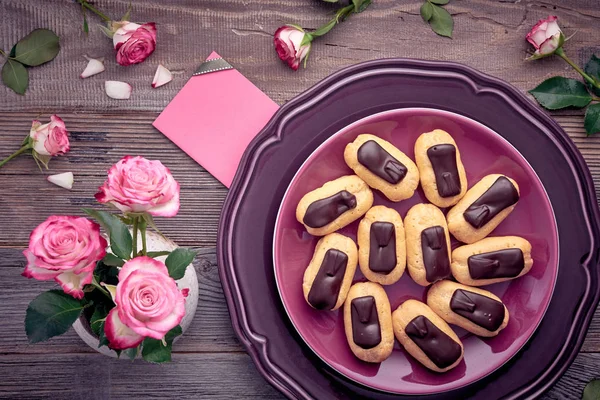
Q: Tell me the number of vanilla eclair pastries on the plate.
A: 11